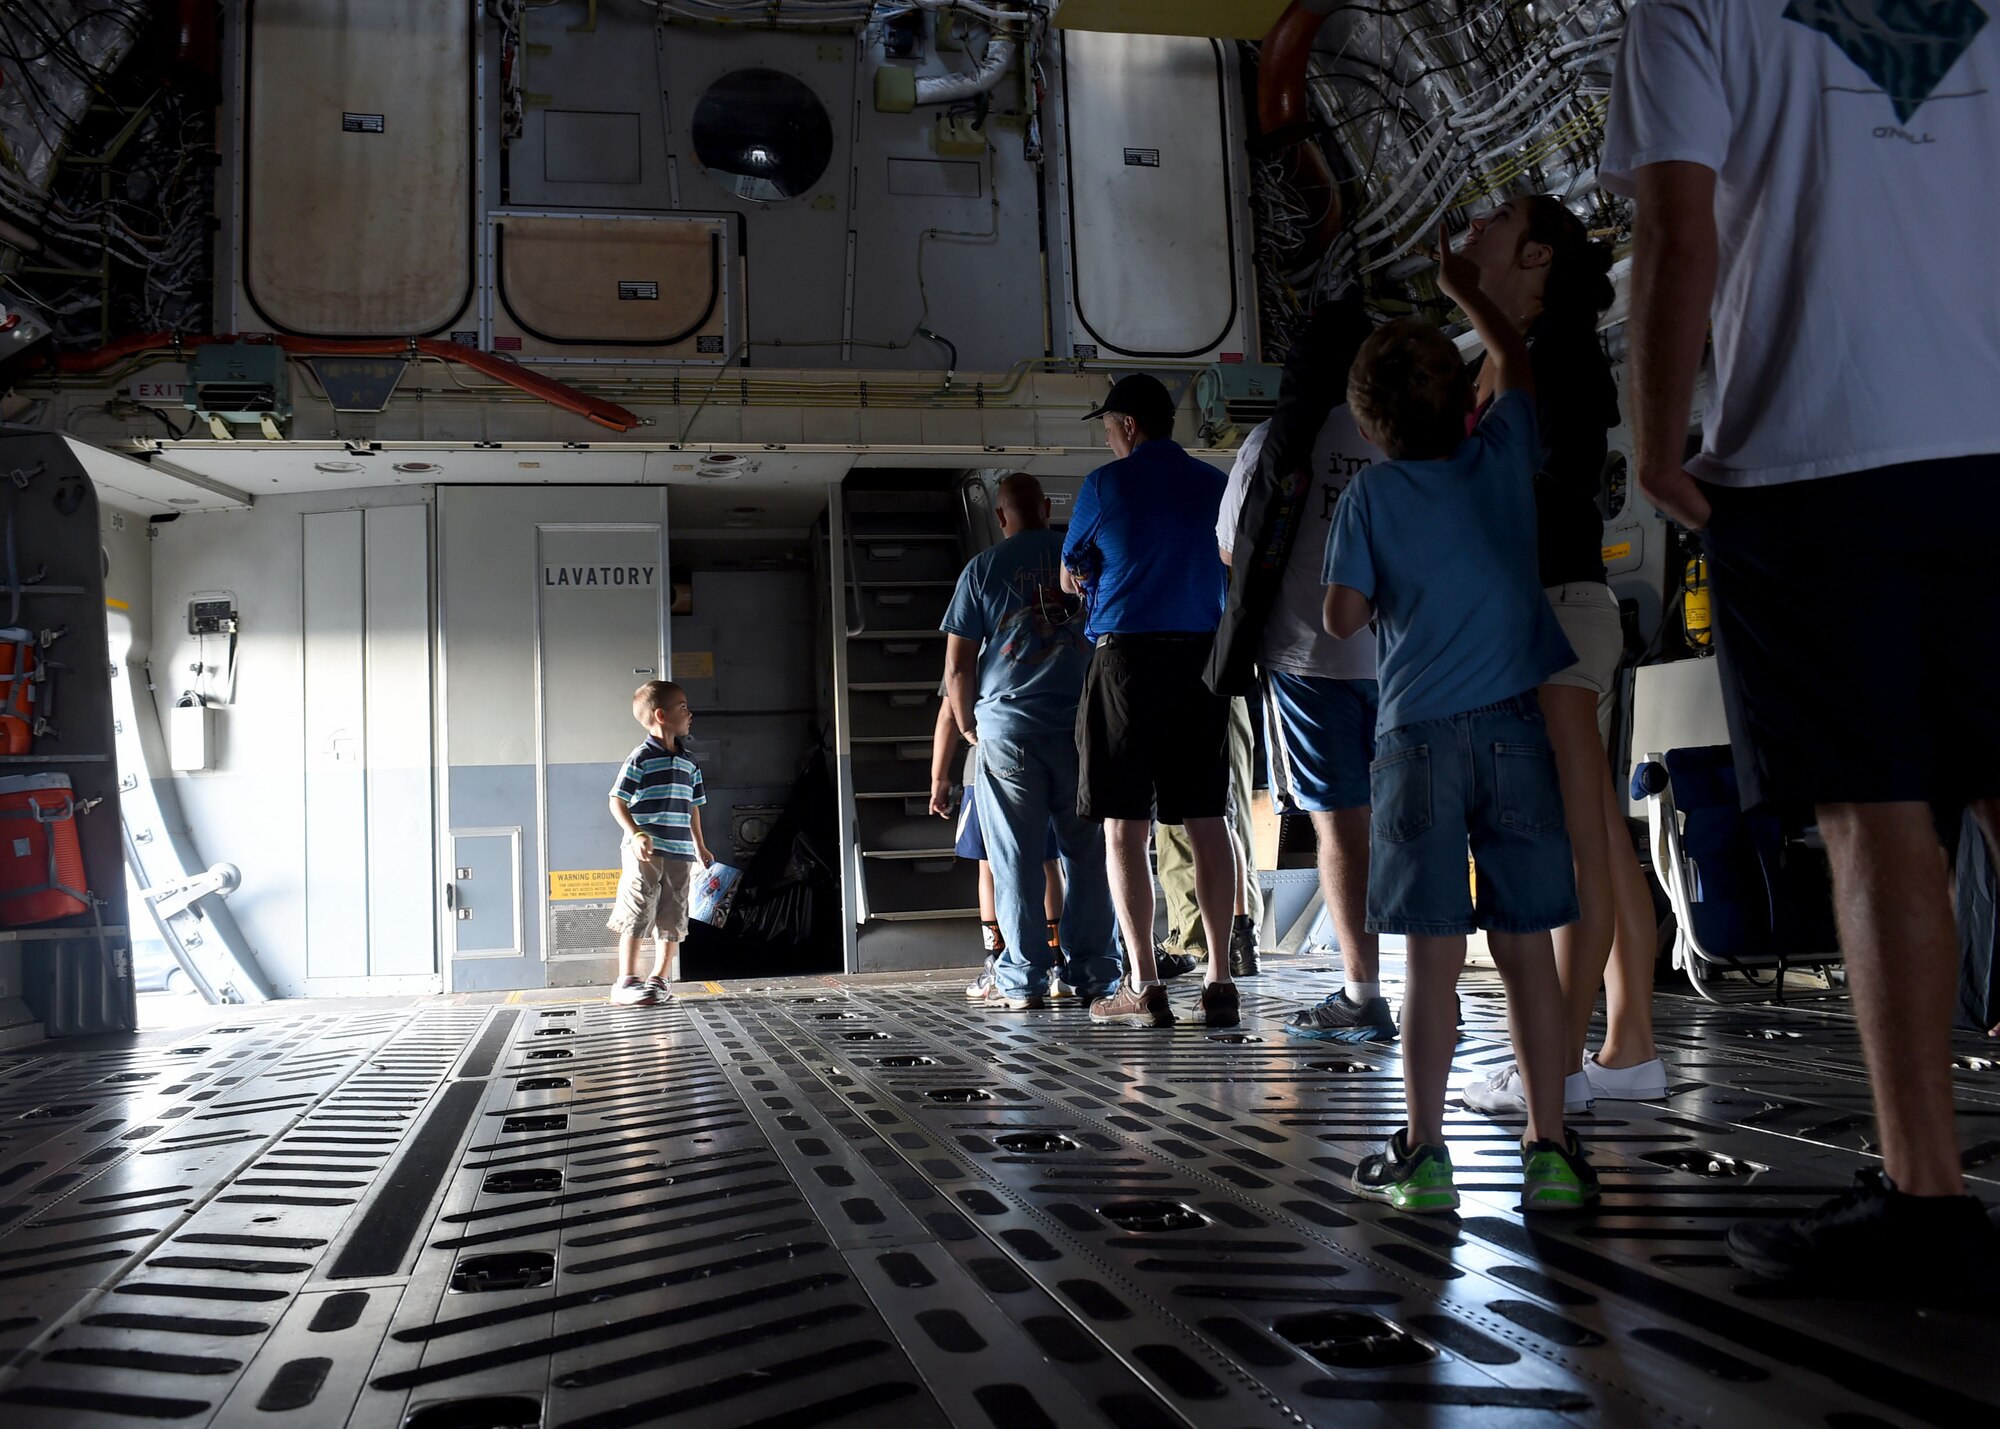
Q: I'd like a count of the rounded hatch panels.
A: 3